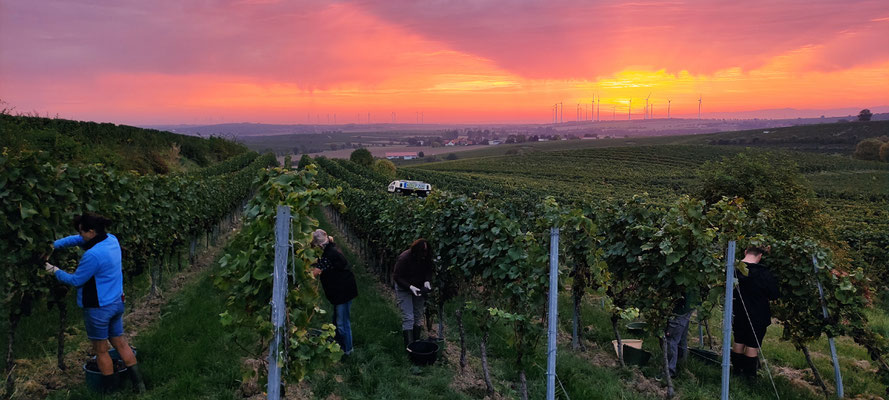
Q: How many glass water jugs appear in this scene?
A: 0